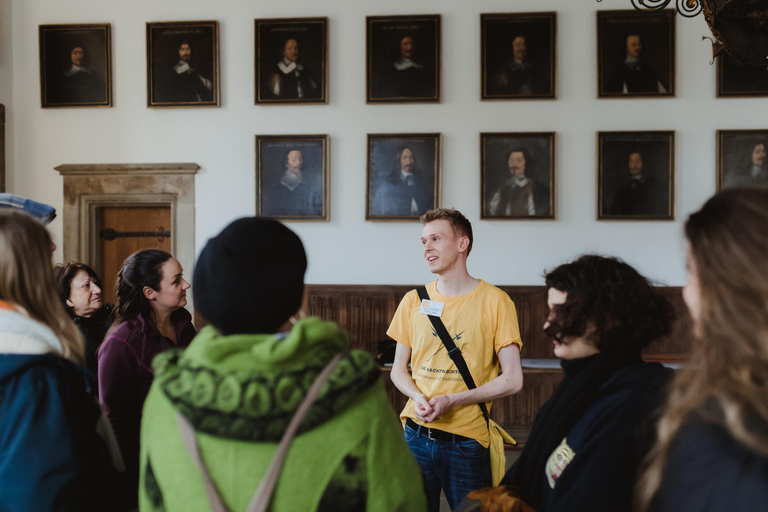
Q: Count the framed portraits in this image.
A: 12